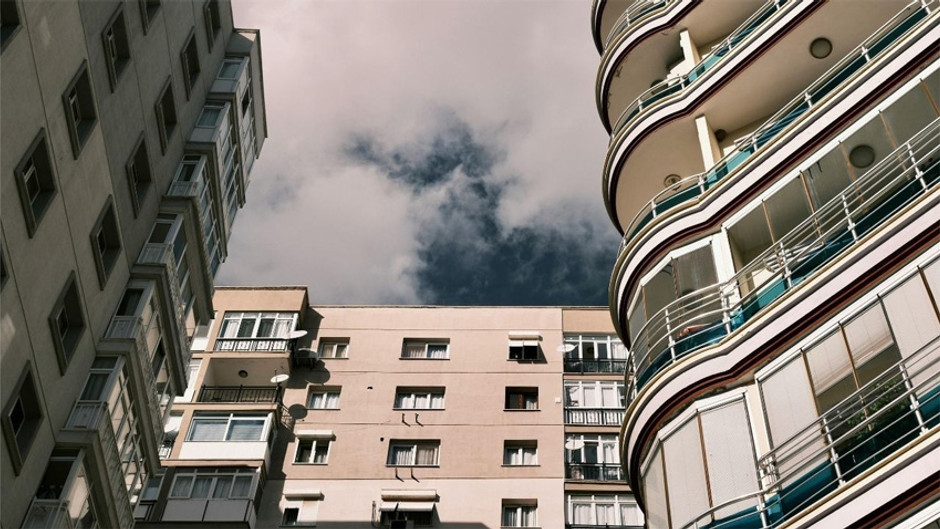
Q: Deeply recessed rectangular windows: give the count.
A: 13